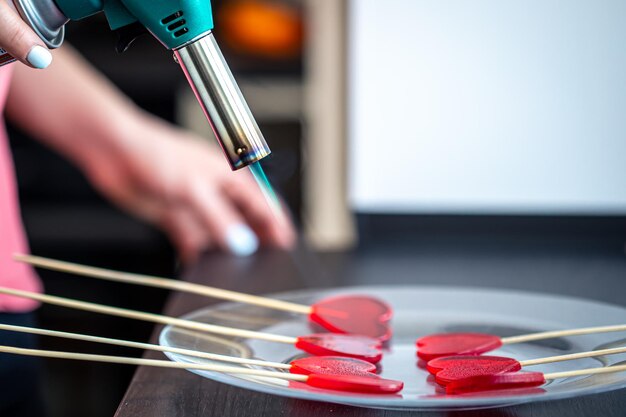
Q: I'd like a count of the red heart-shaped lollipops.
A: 7